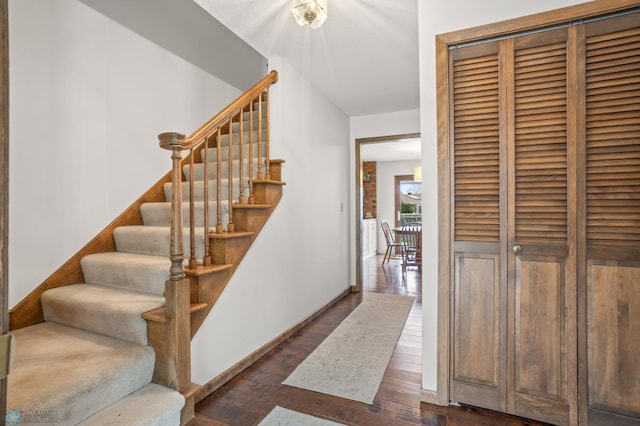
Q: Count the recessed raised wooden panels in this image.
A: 3